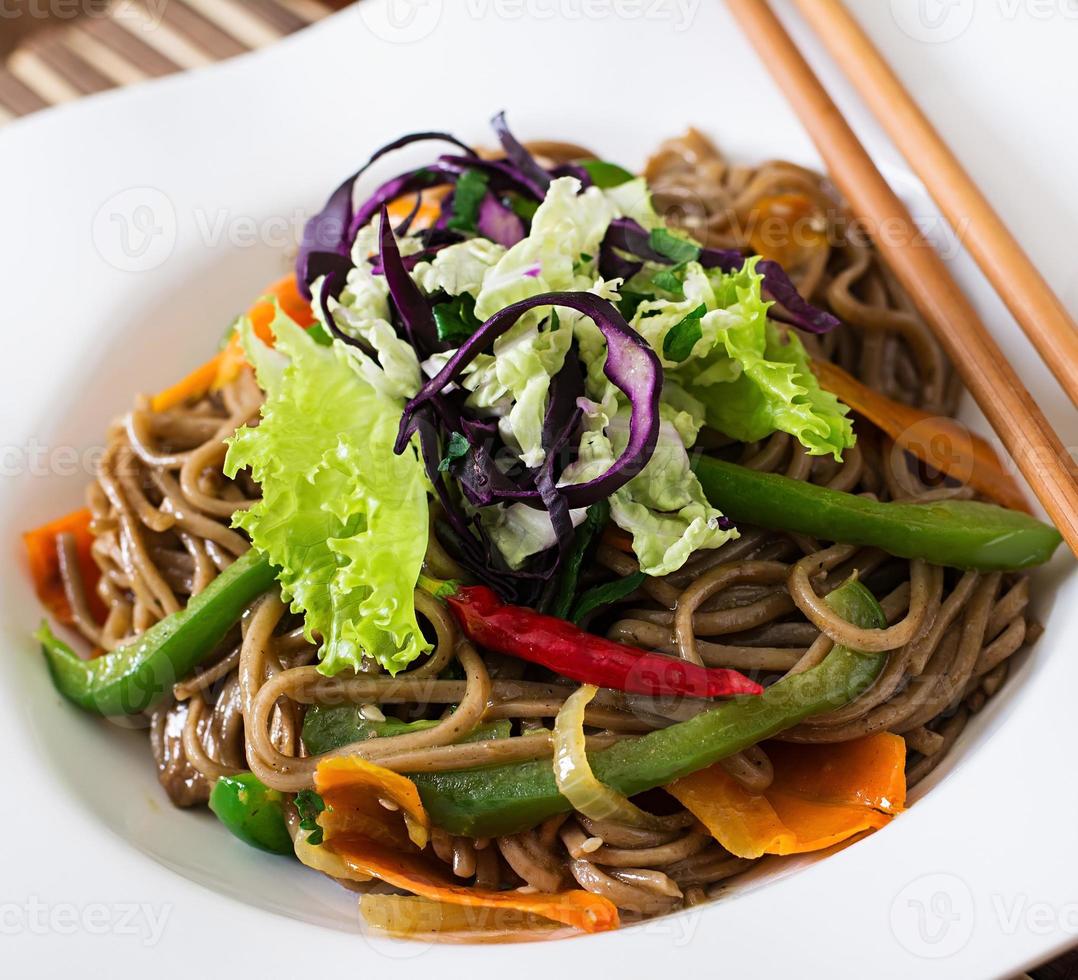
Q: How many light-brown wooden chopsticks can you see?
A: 2